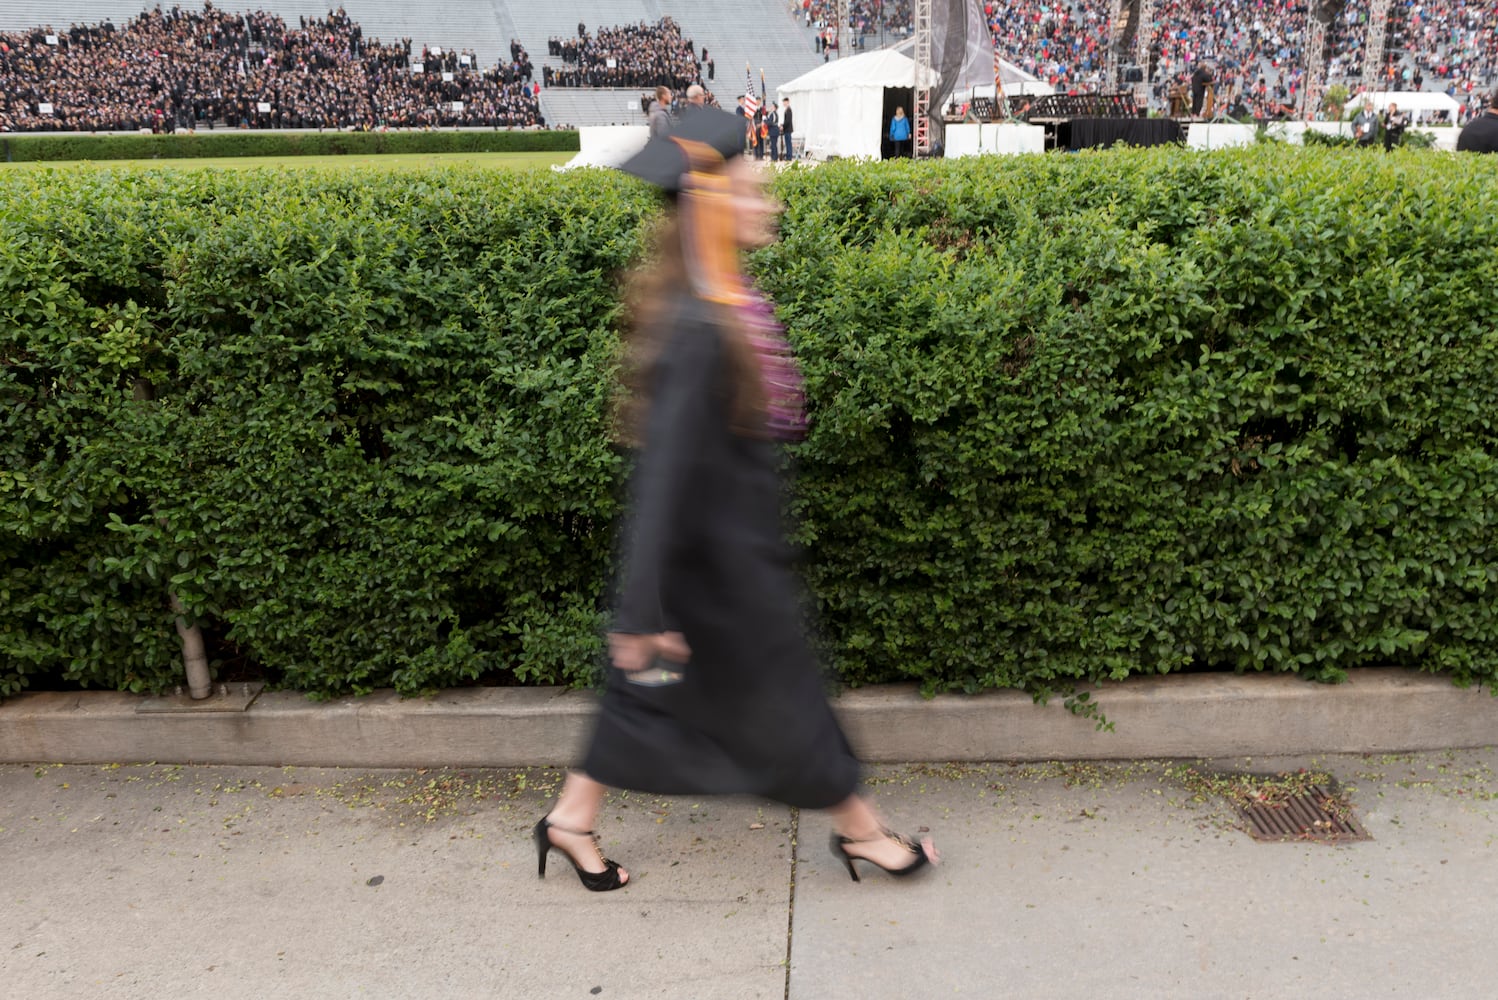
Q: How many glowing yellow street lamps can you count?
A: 0